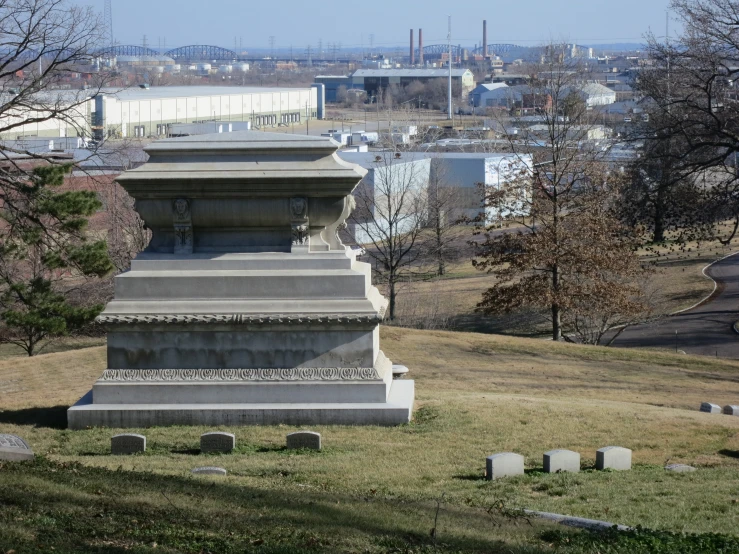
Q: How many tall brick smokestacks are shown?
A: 3